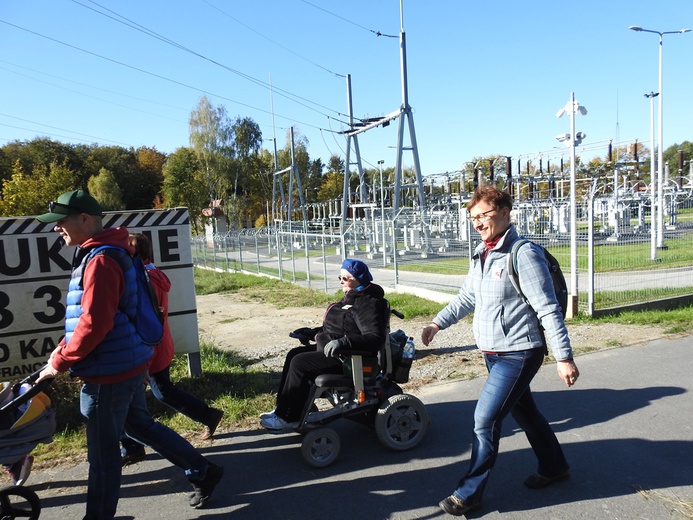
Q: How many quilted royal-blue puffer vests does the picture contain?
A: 1